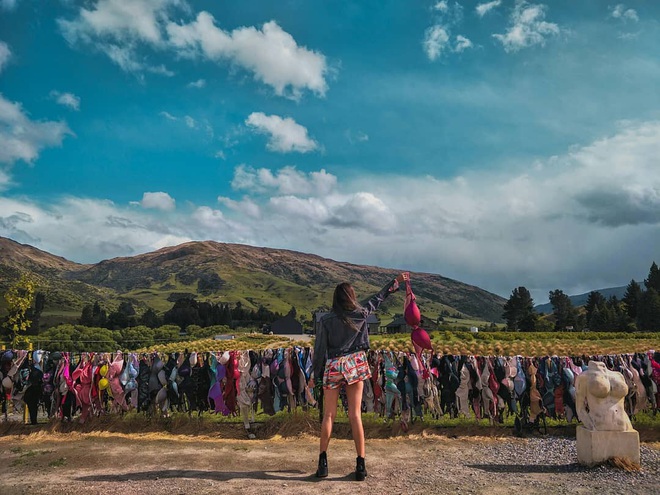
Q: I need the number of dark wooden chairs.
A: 0